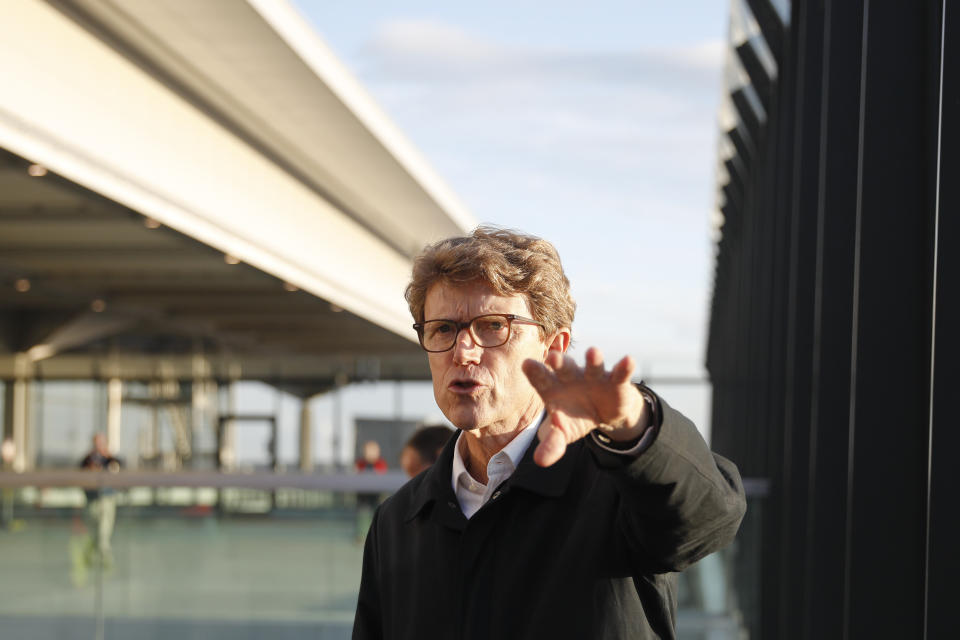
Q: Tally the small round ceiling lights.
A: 7